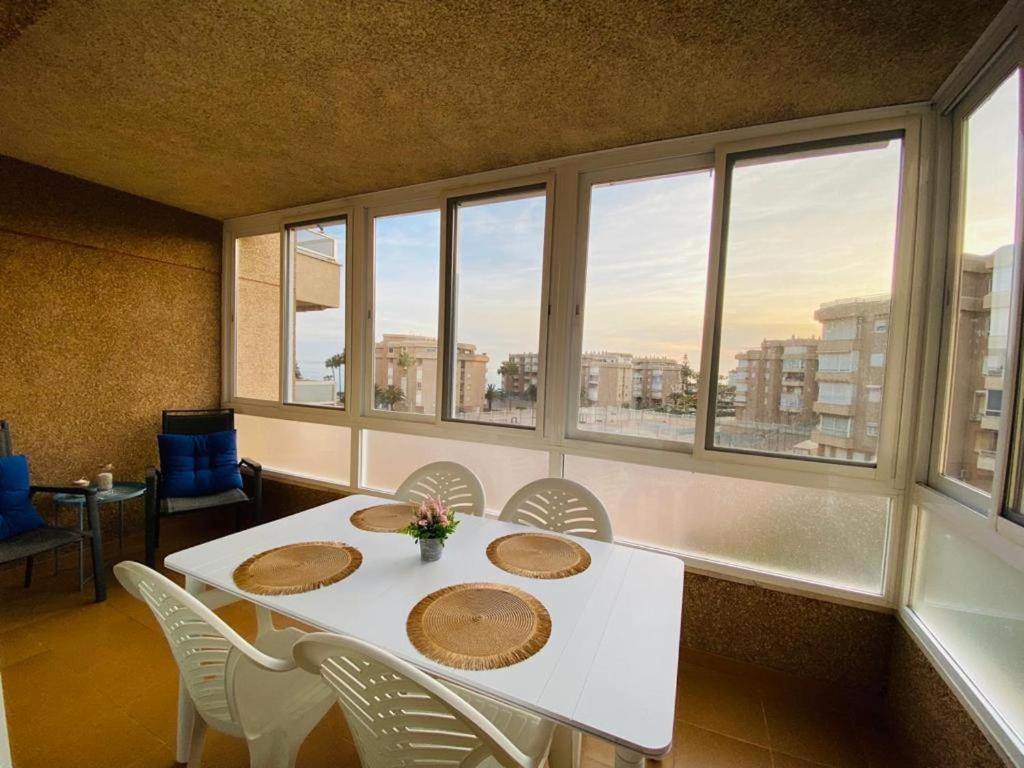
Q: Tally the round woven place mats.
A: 4